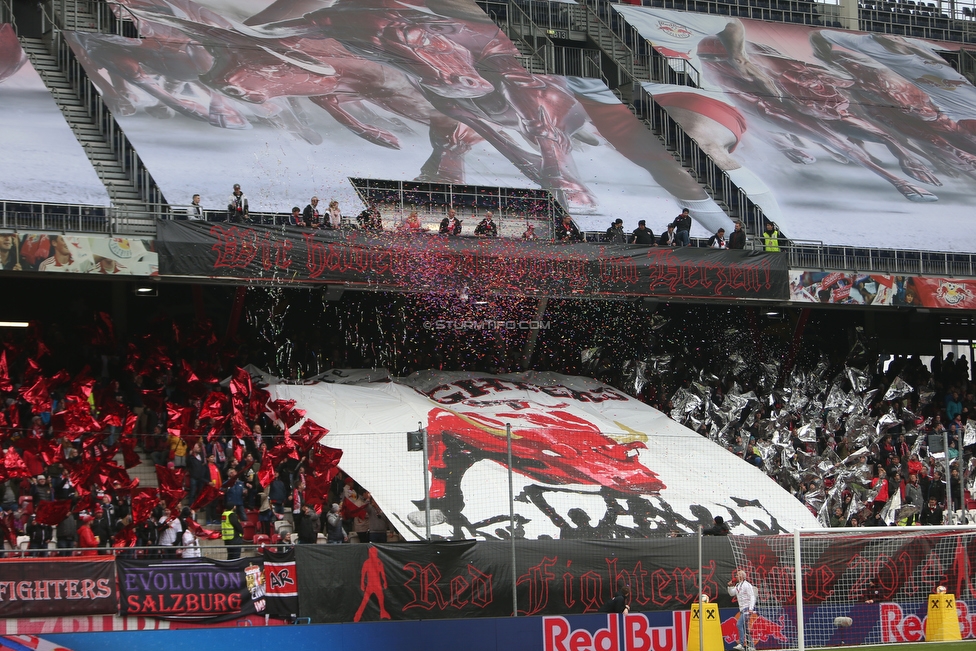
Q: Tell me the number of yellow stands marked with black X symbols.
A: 2